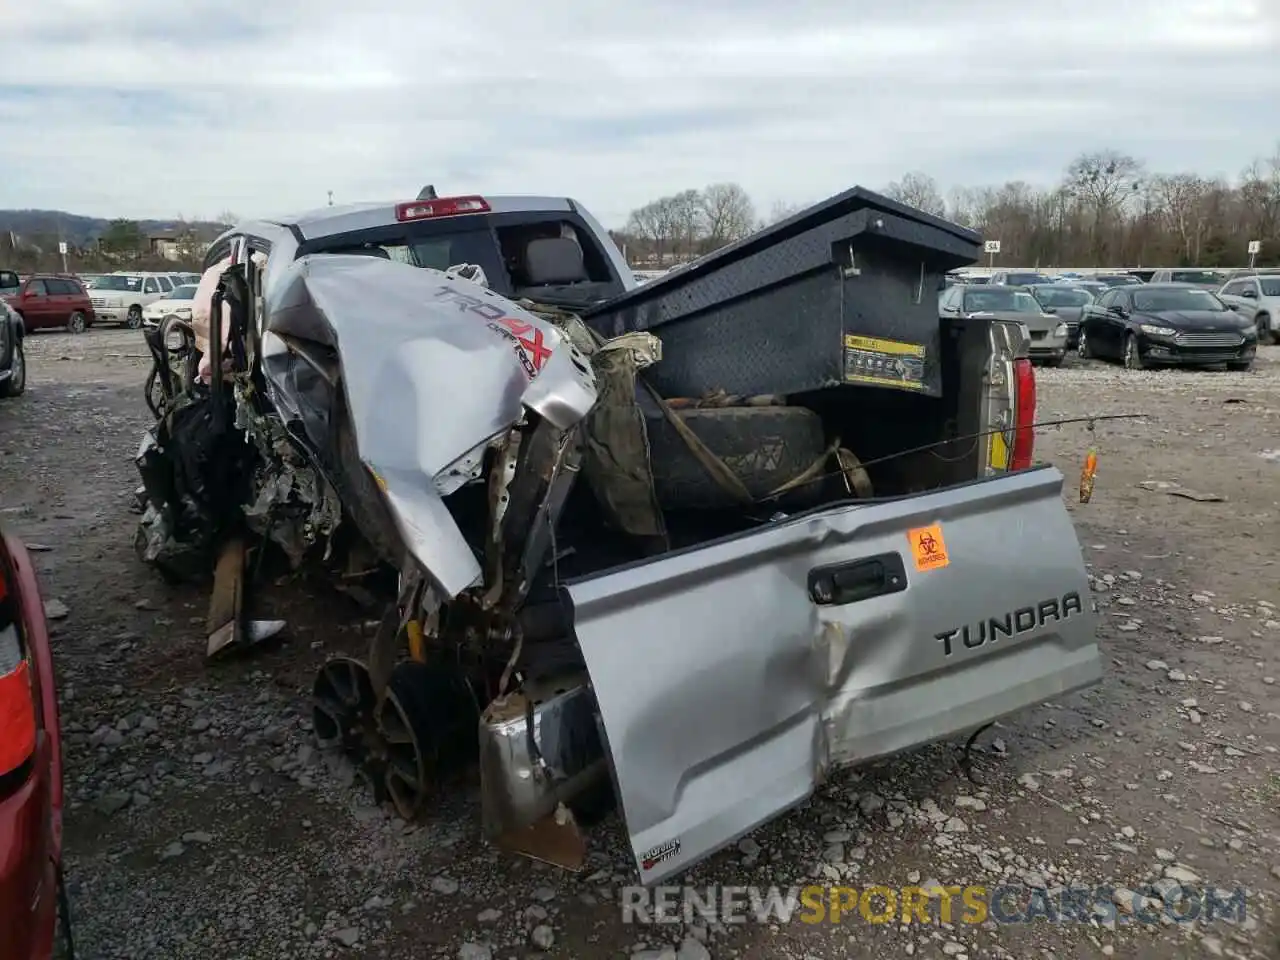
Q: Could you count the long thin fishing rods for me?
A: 1